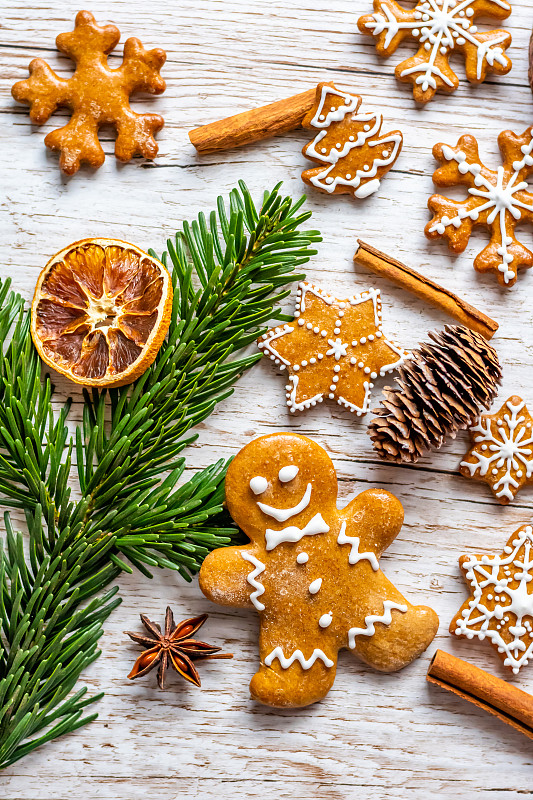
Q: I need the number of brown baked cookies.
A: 8